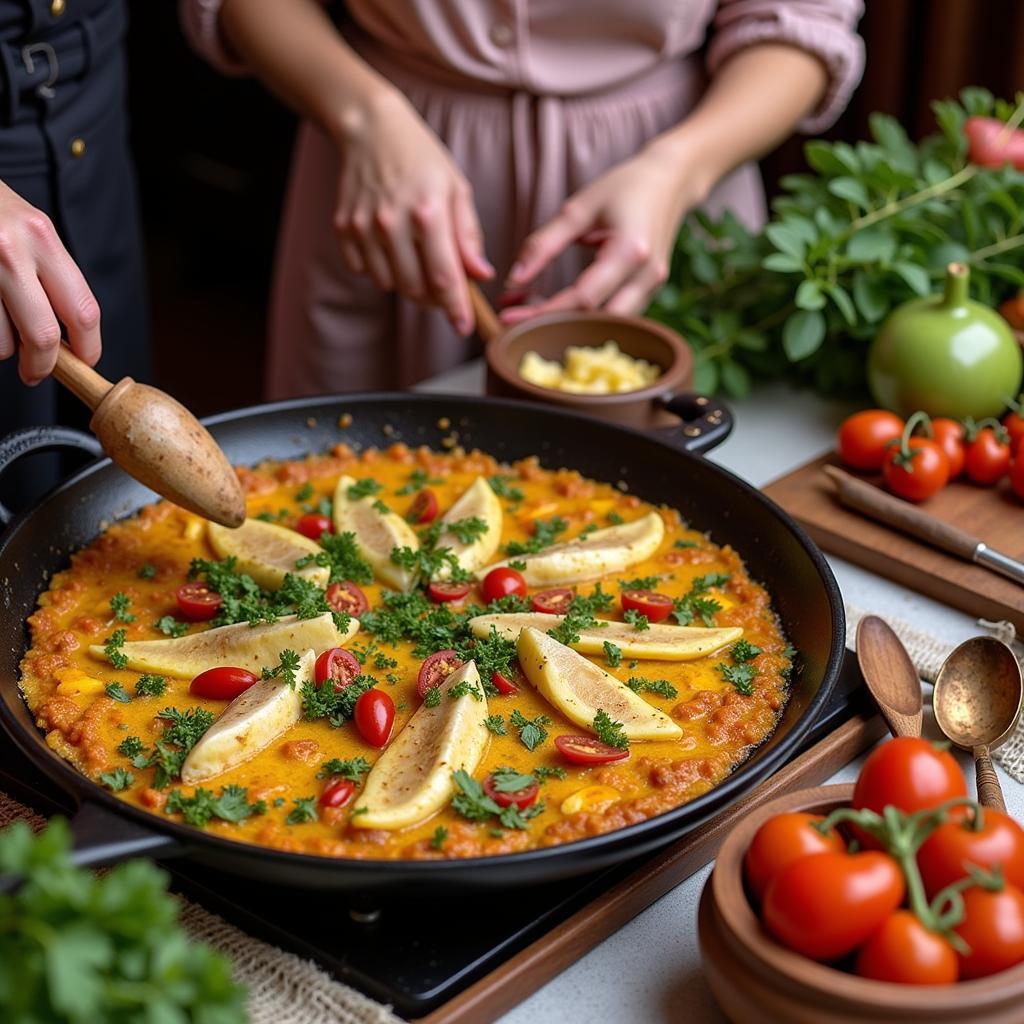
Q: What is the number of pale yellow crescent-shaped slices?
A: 9